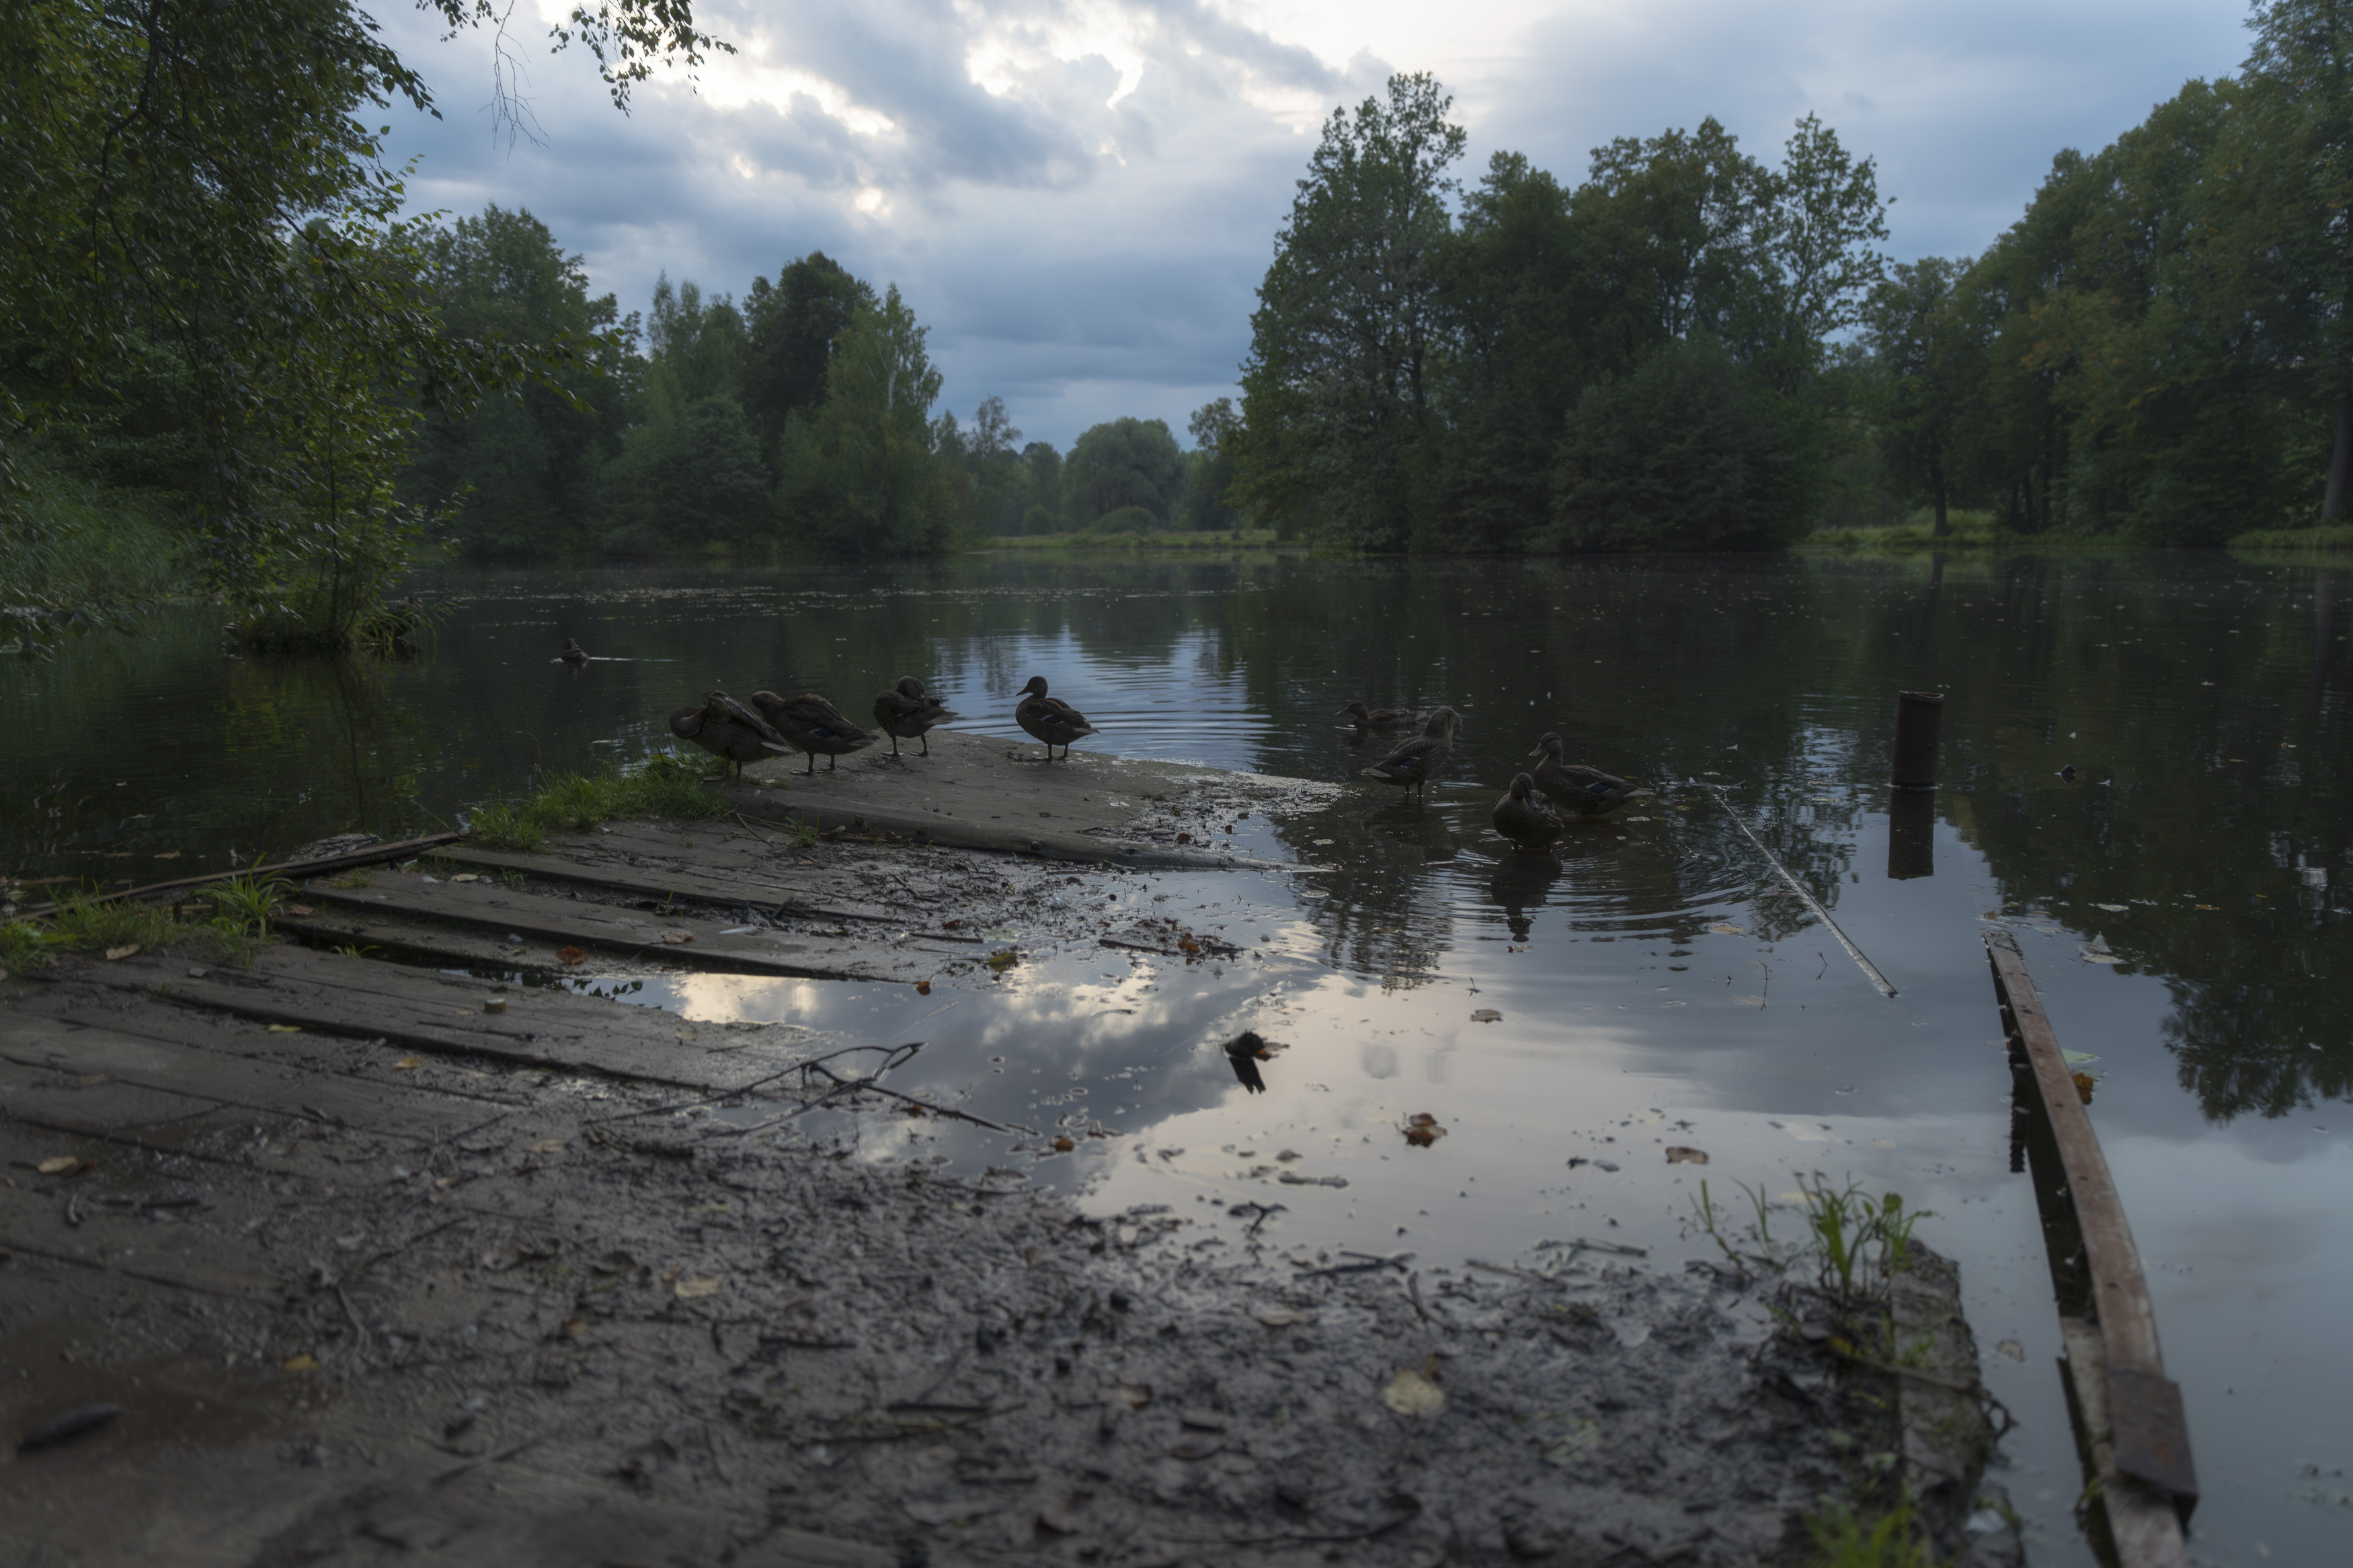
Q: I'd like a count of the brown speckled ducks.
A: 9